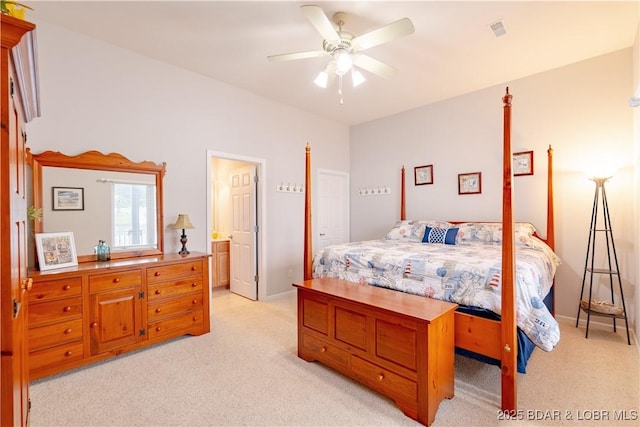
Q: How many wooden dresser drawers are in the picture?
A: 9